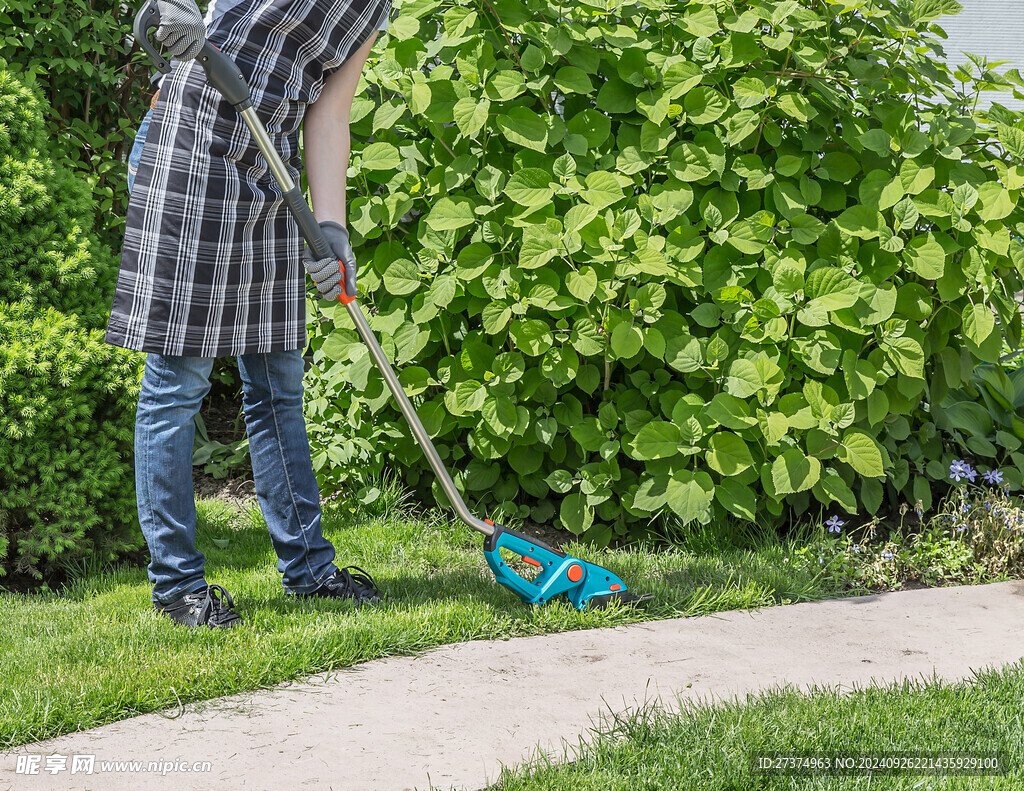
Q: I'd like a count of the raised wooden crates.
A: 0